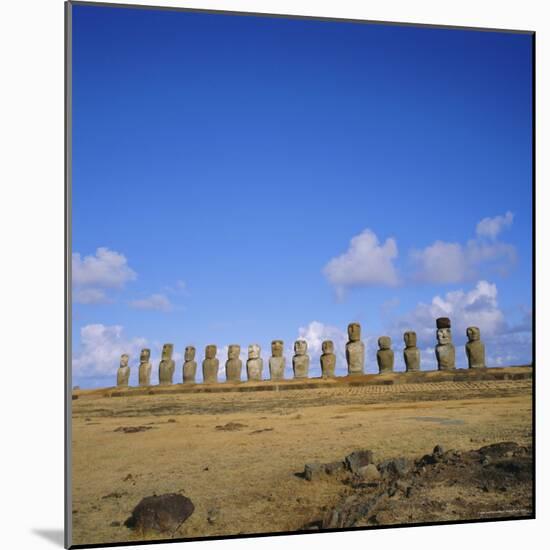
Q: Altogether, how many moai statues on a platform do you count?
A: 15